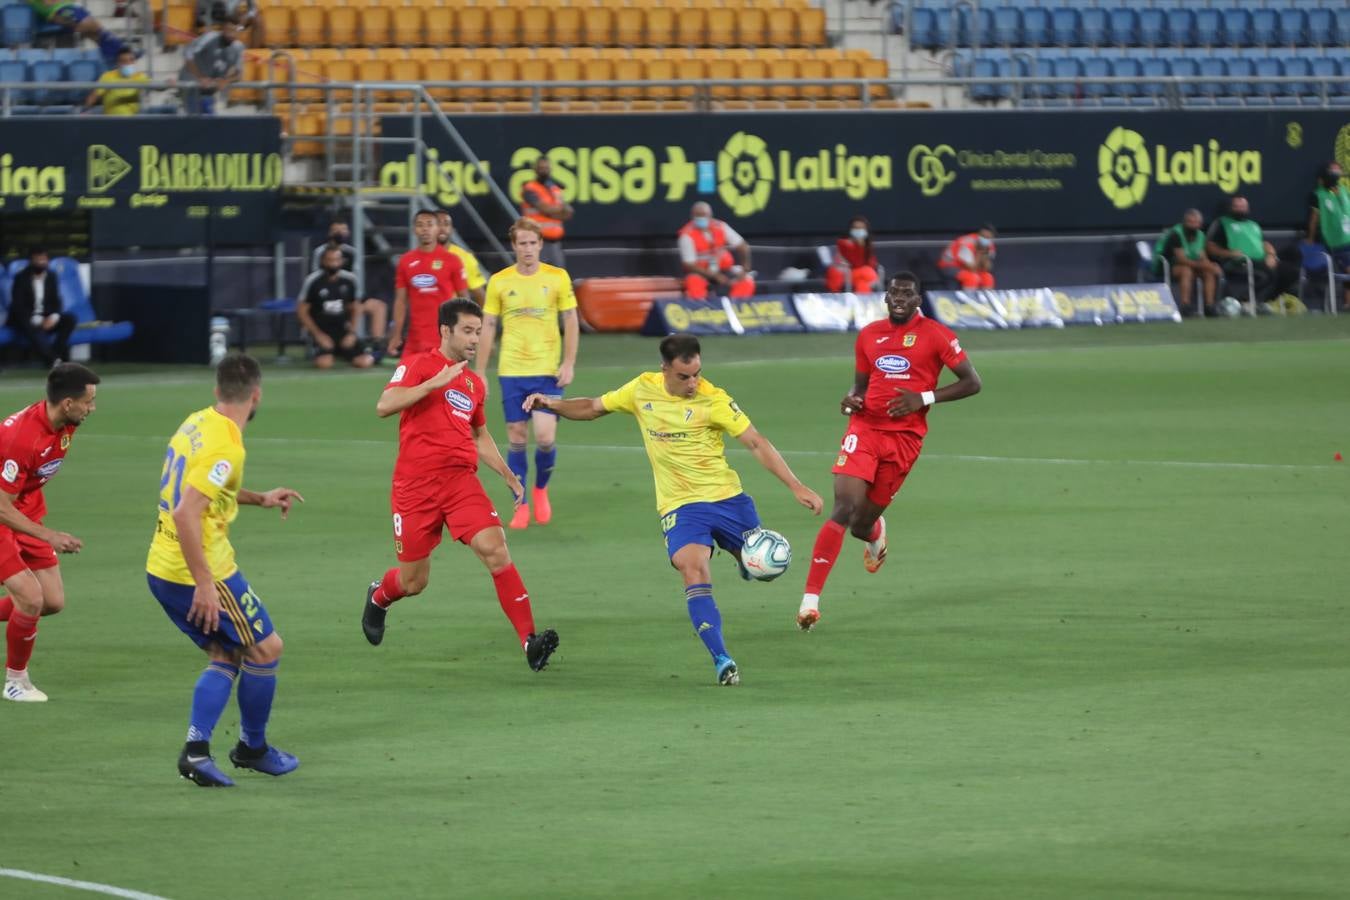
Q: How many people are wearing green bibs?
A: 3